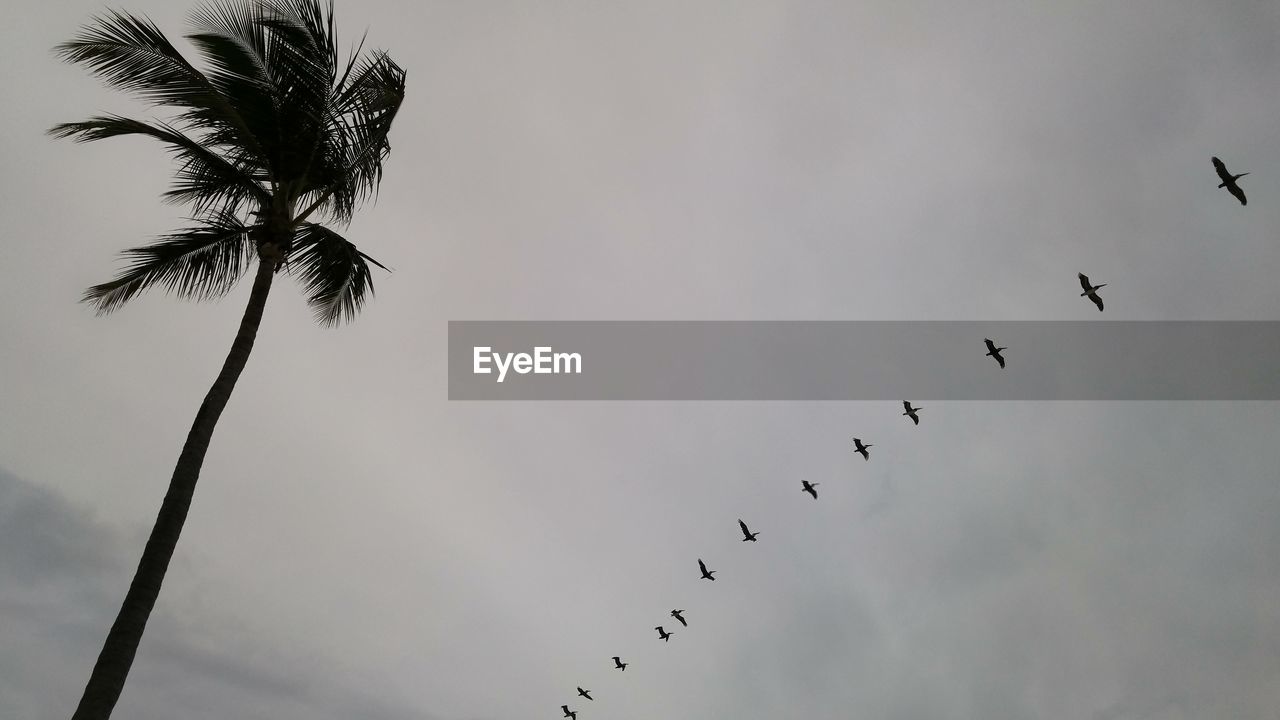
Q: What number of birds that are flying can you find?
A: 13